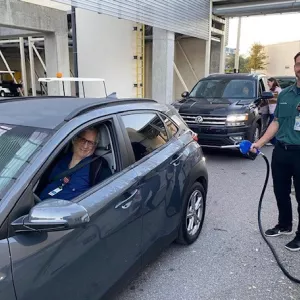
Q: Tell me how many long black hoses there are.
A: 1